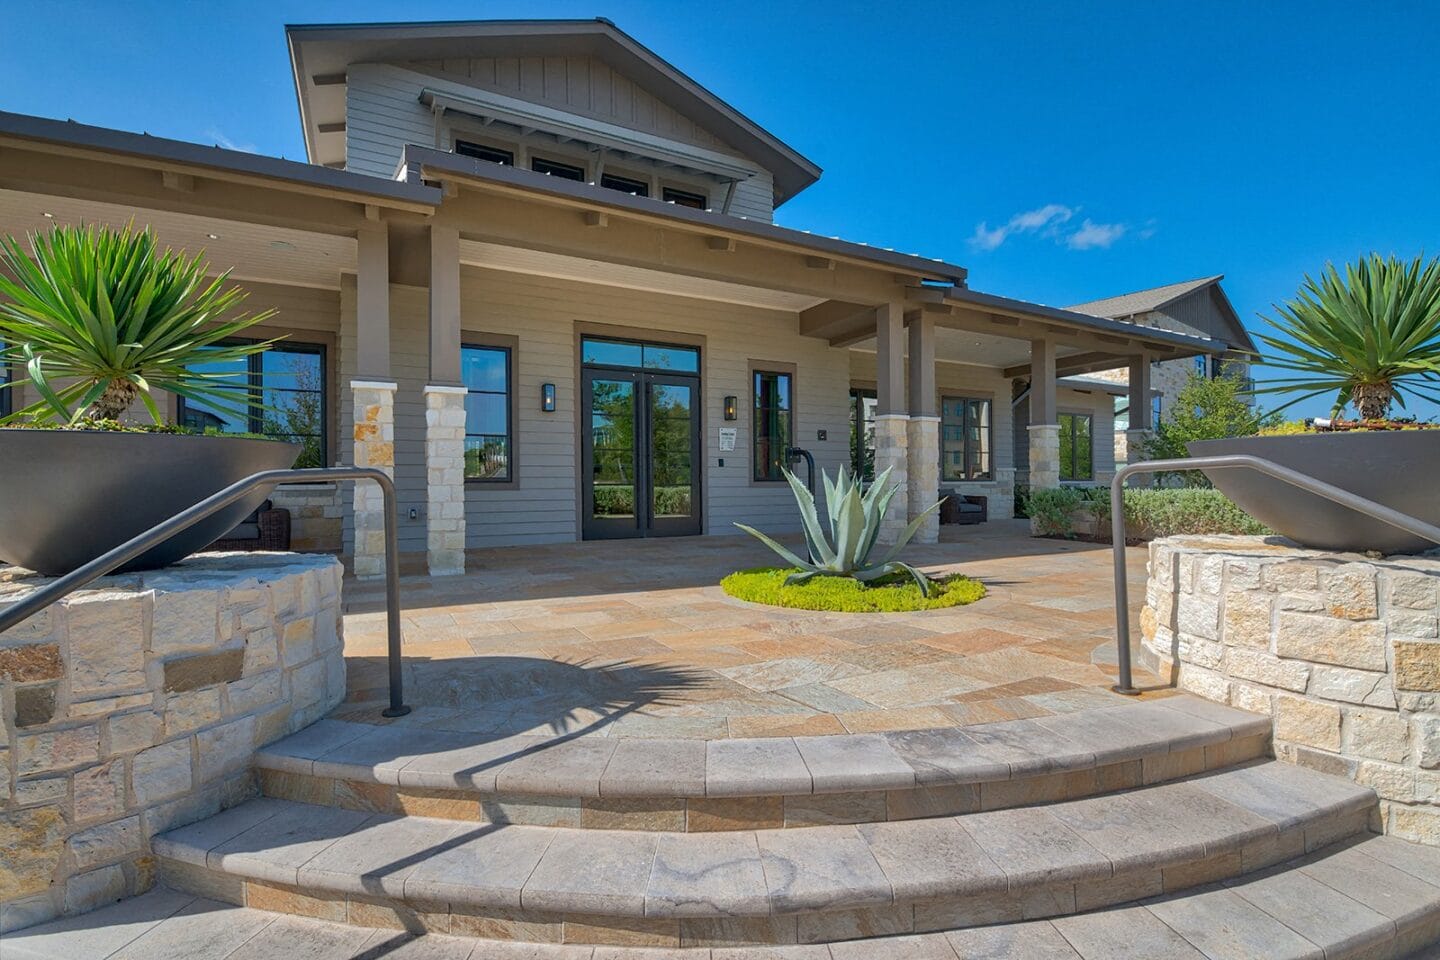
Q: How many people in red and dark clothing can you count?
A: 0